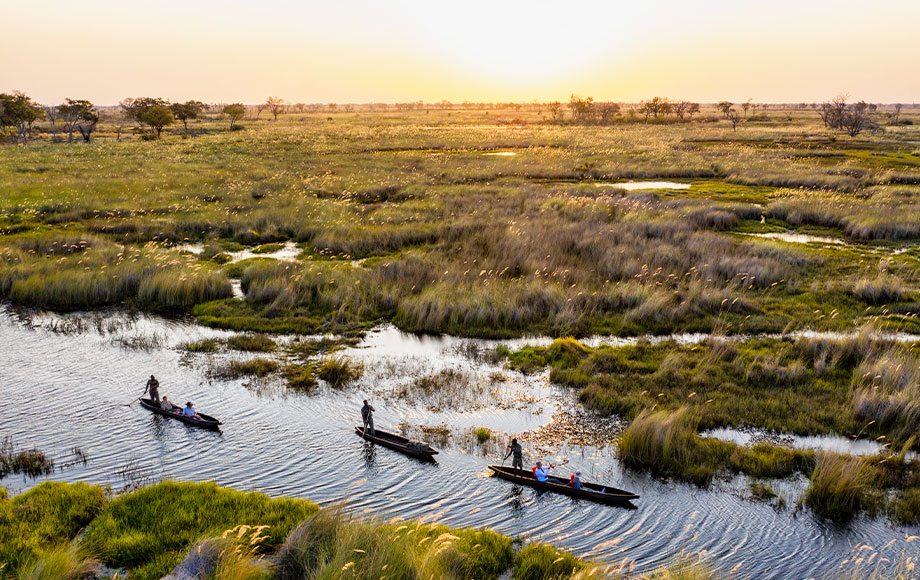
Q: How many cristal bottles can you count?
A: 0